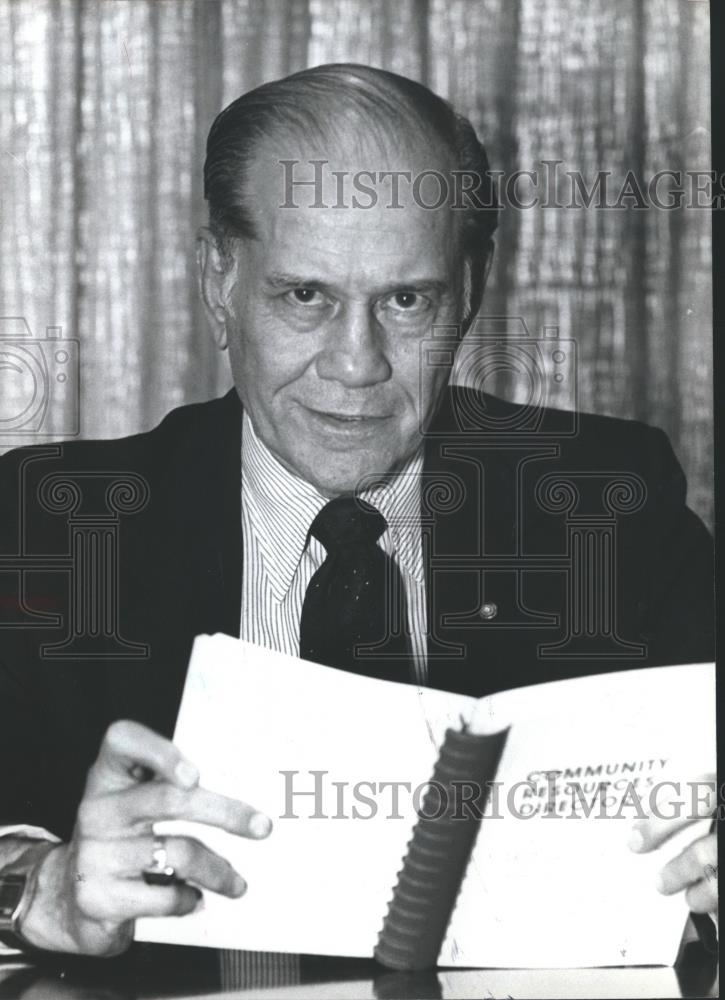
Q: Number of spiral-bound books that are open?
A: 1